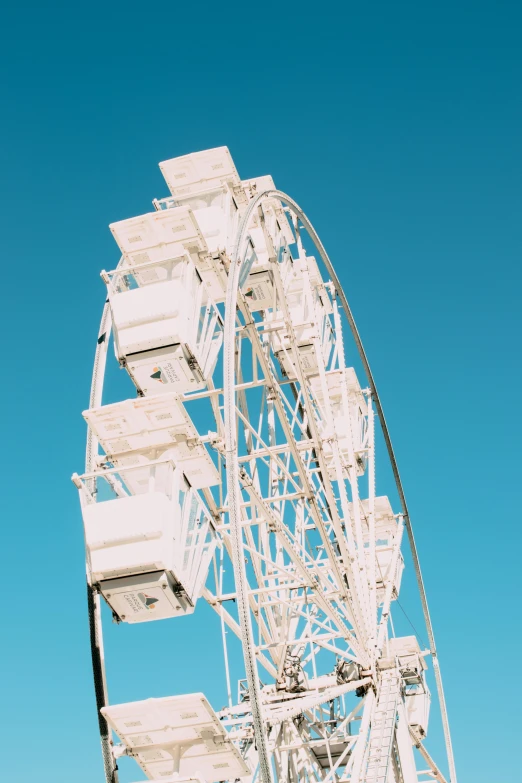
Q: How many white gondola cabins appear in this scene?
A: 9